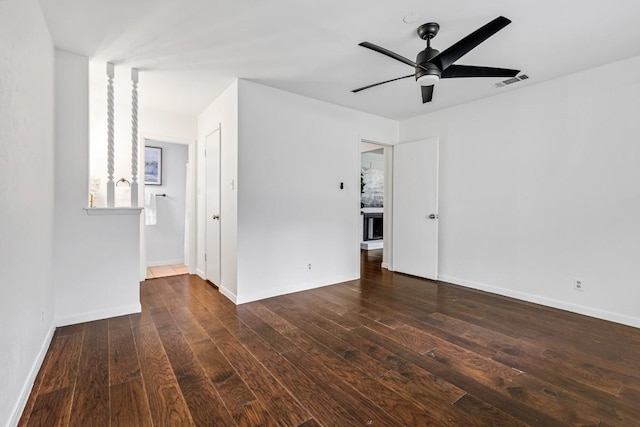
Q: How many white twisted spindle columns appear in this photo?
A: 2